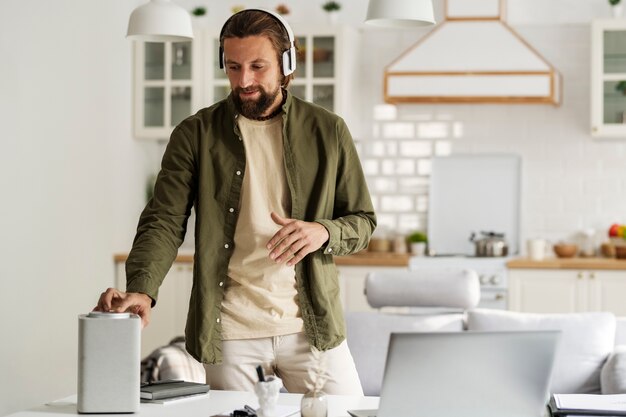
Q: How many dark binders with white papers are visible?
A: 1